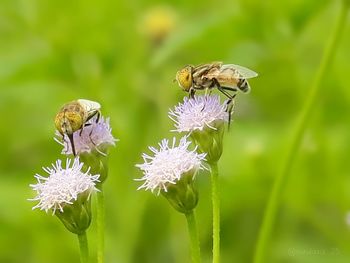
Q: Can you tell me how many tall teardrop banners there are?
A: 0